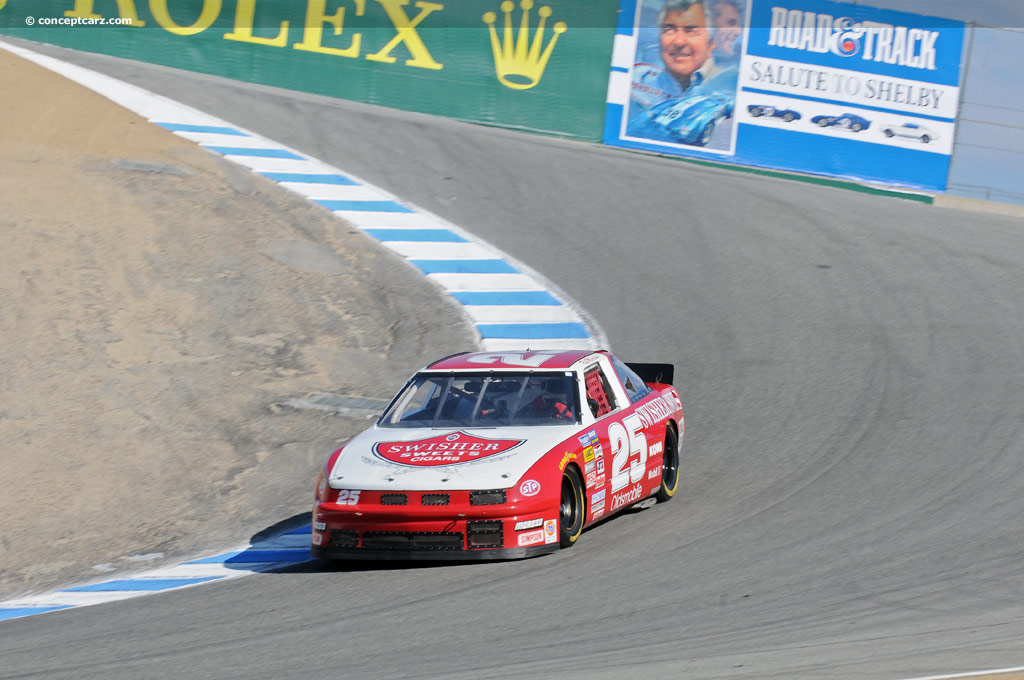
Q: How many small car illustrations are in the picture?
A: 3